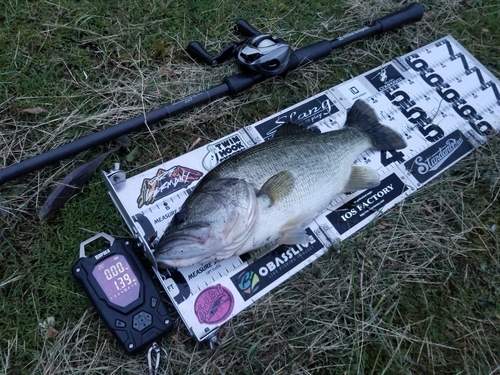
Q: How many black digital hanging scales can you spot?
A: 1